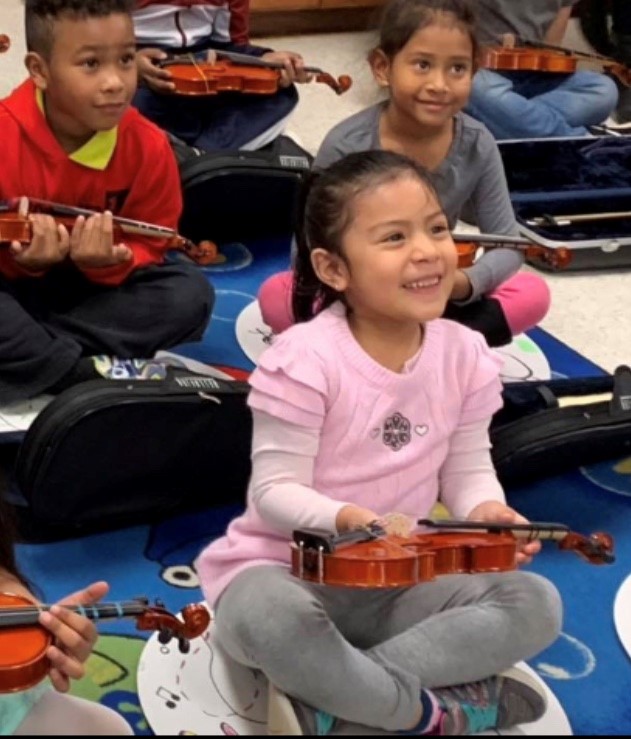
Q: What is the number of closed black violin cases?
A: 2